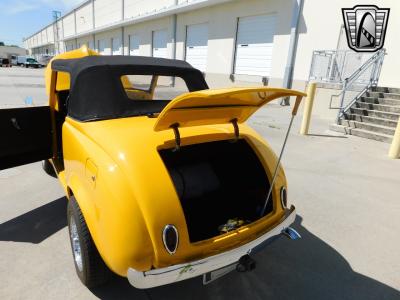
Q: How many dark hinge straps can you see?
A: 2